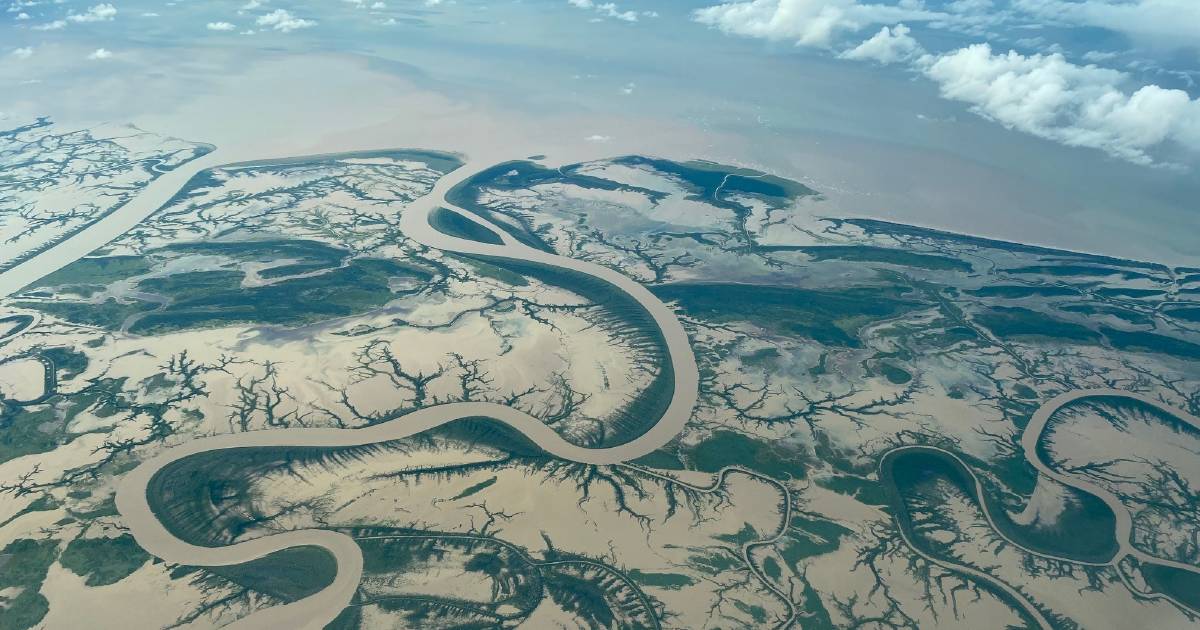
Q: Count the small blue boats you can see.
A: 0